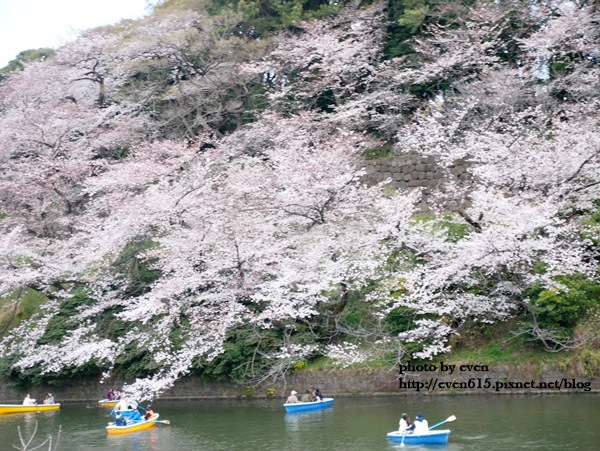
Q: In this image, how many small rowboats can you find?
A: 6